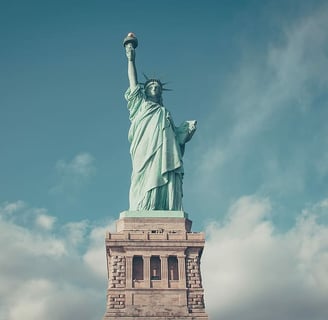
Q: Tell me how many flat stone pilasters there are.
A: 4